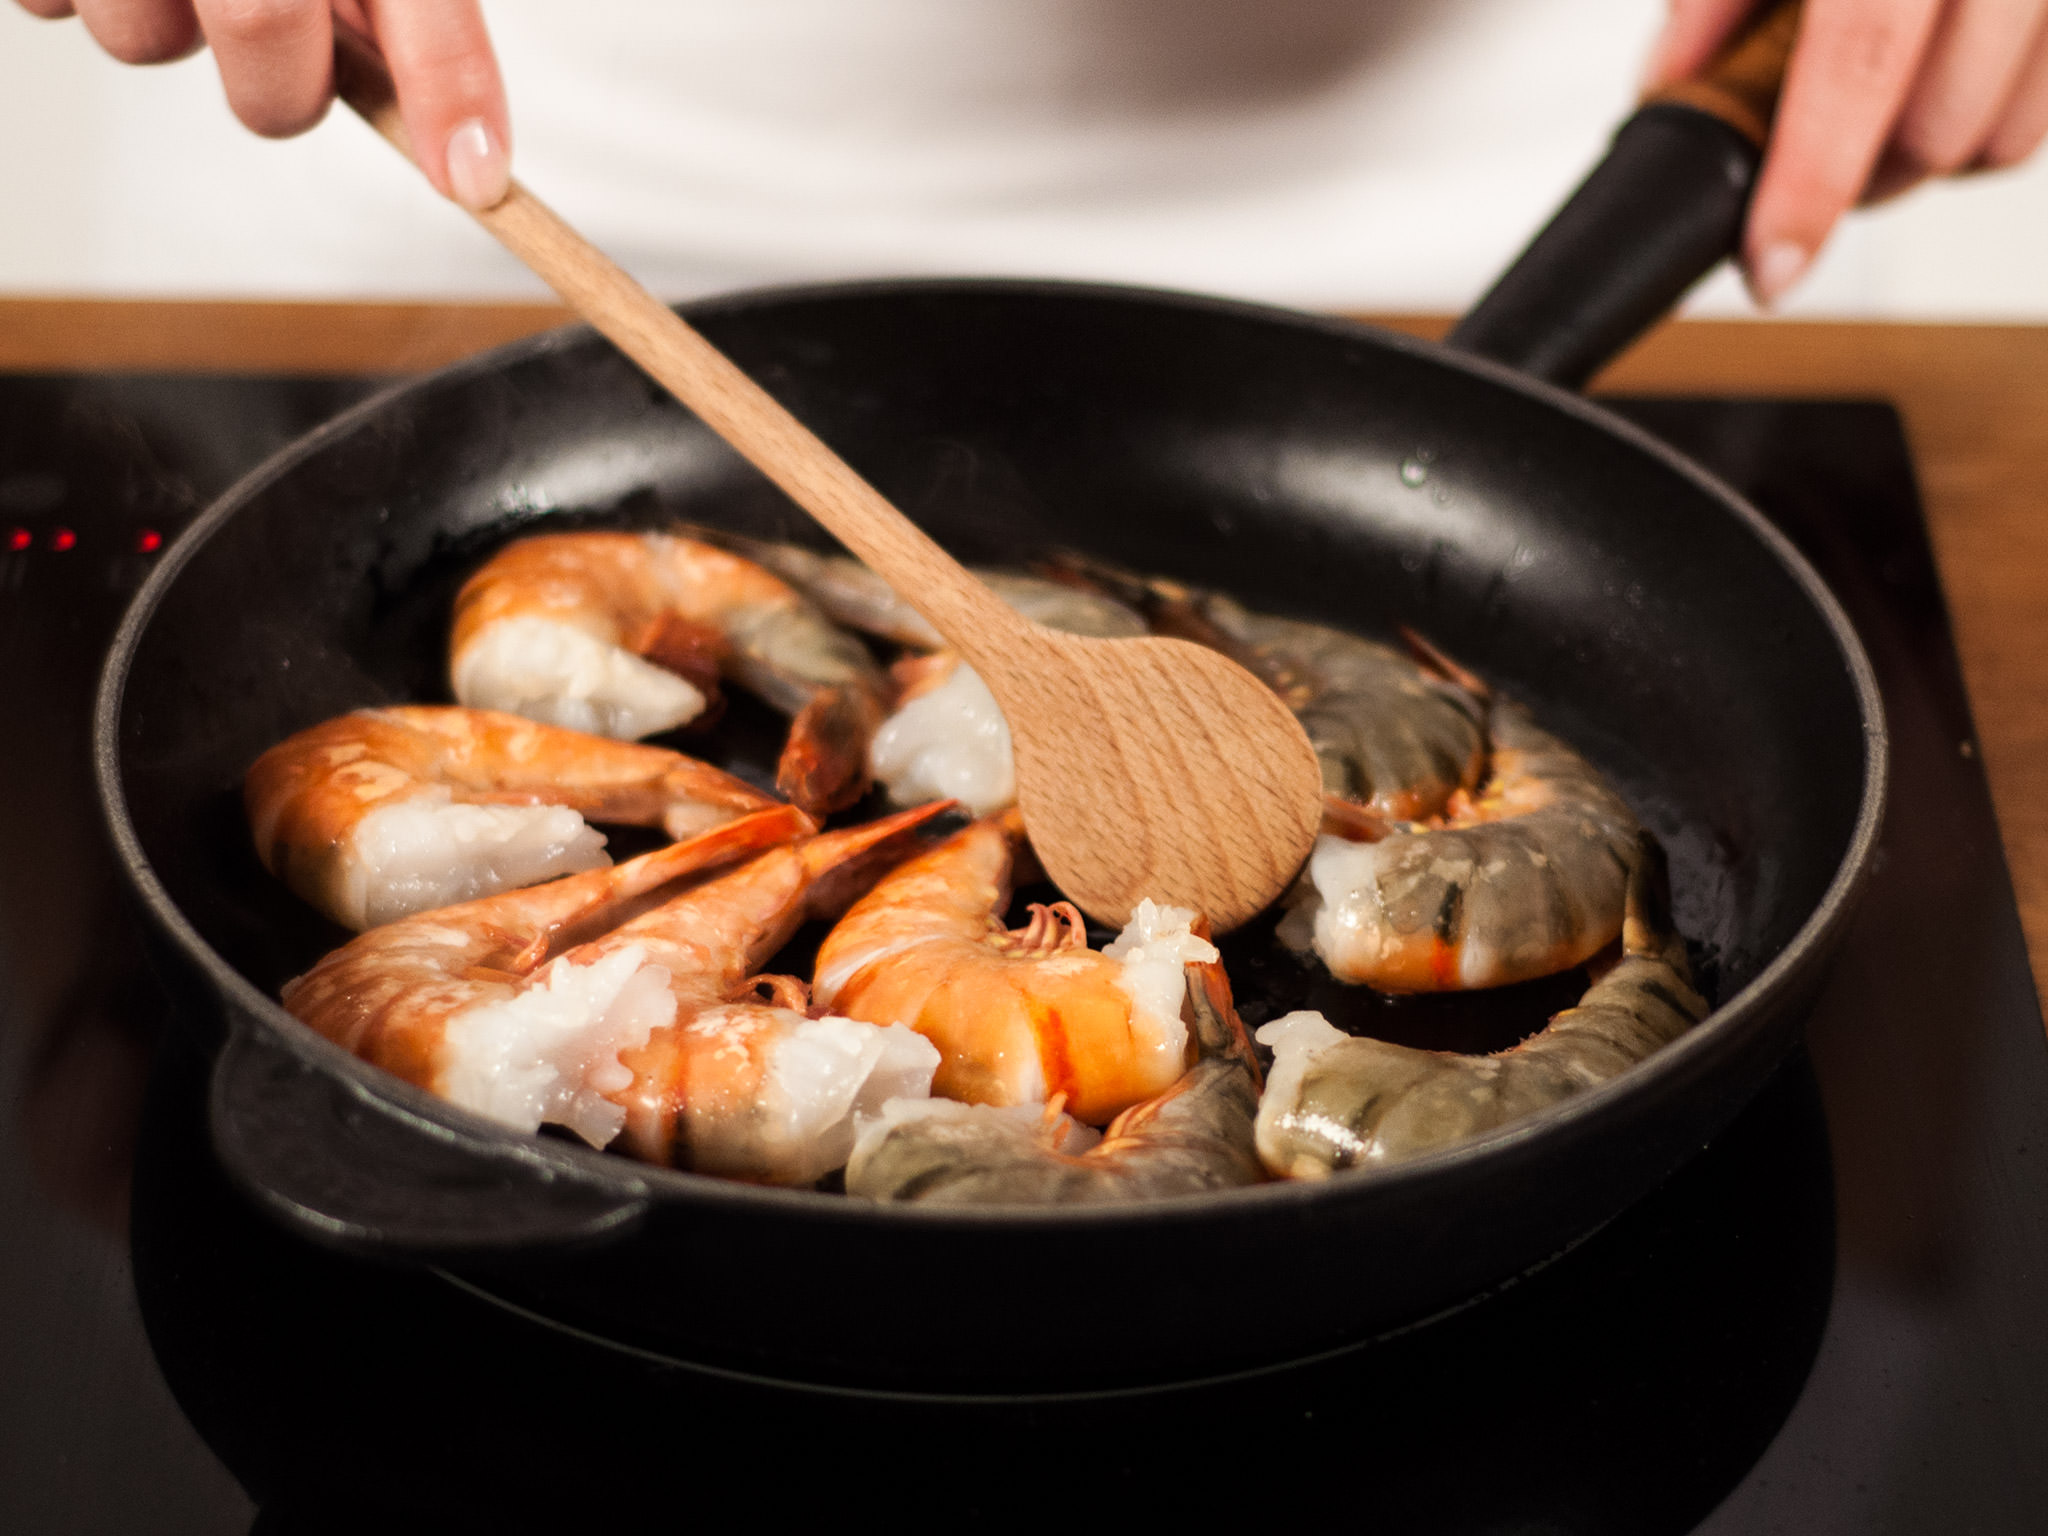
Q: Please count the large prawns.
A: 10